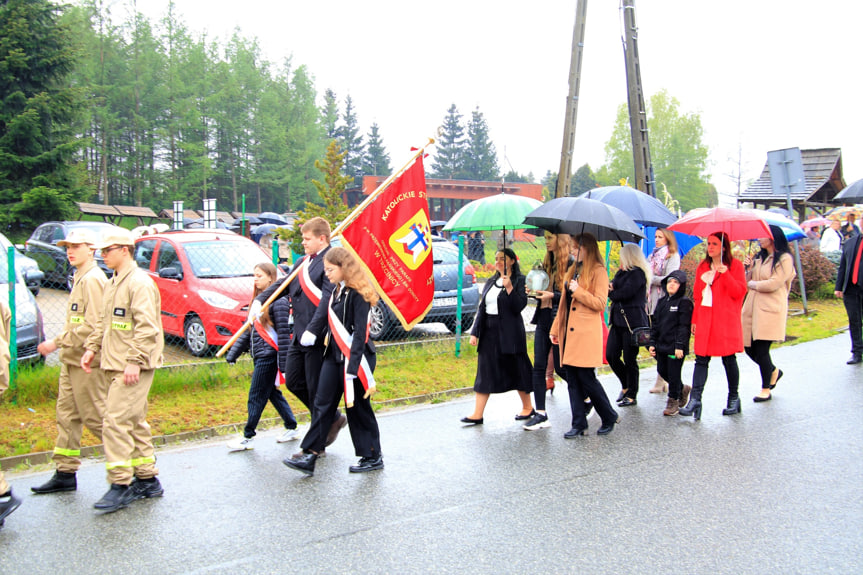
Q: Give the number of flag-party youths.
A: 3